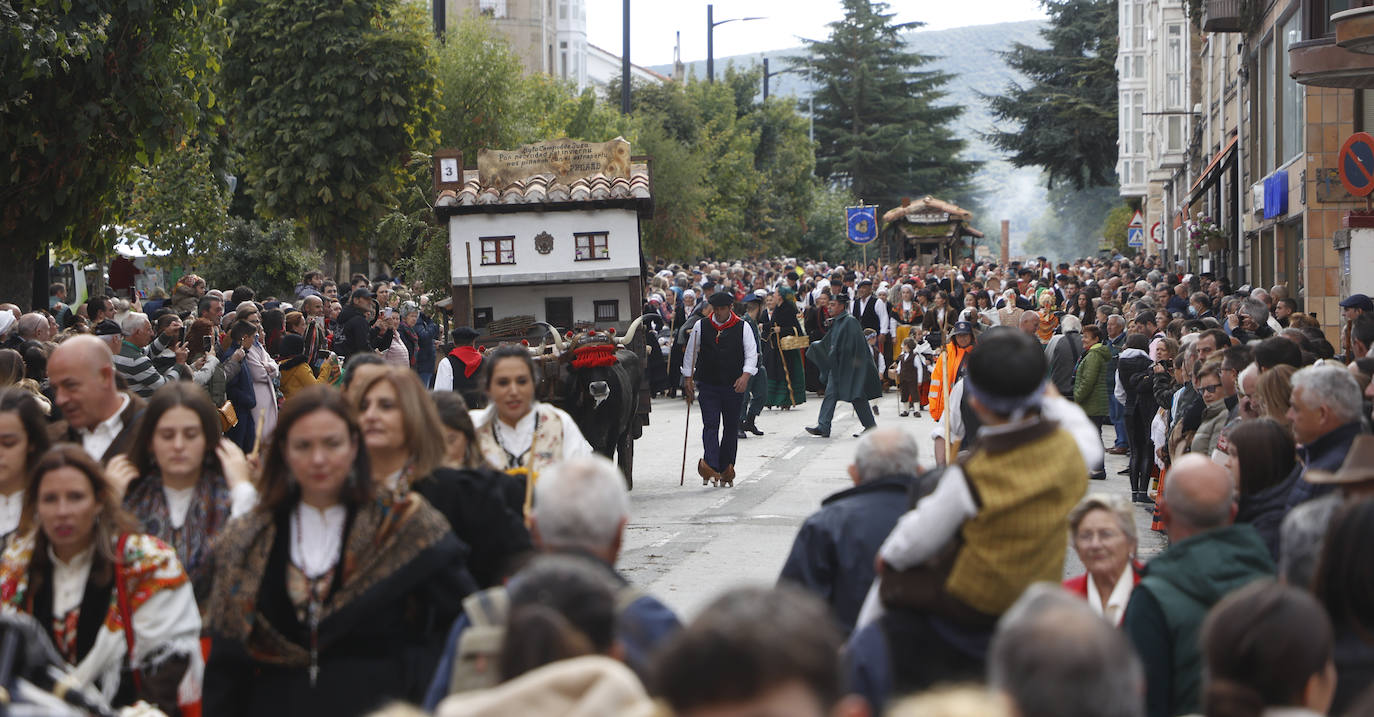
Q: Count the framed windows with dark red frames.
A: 2